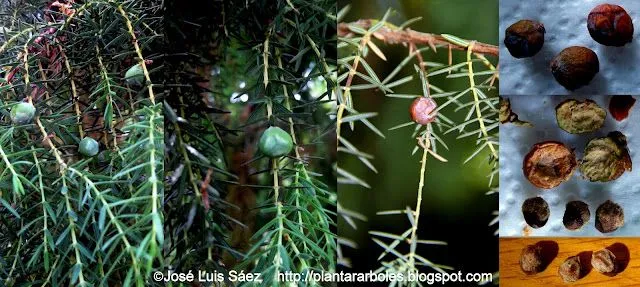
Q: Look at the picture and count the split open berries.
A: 3